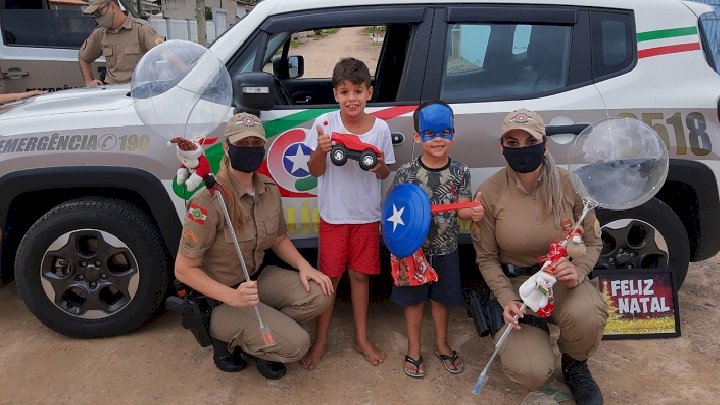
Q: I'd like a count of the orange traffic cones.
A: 0